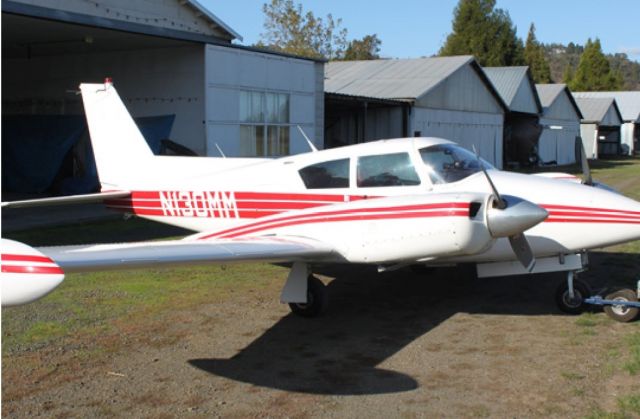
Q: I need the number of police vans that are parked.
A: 0